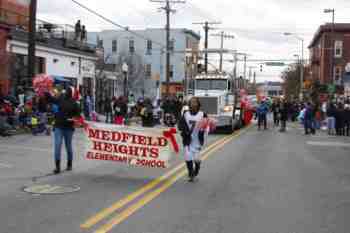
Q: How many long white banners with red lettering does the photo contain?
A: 1